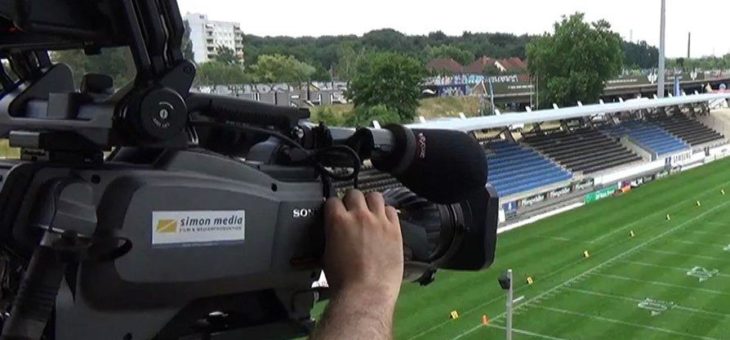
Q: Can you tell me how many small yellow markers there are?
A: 7